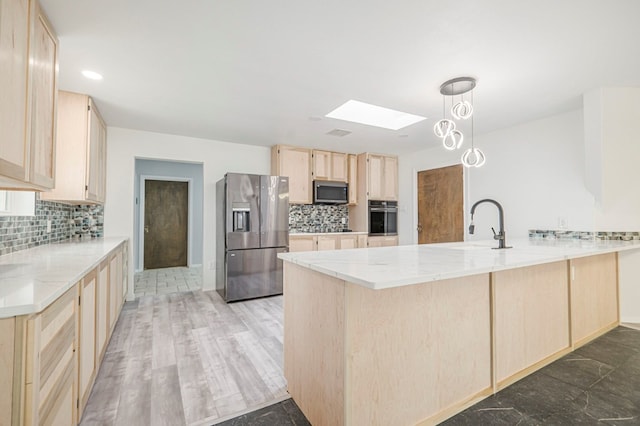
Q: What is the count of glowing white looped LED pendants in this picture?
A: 4